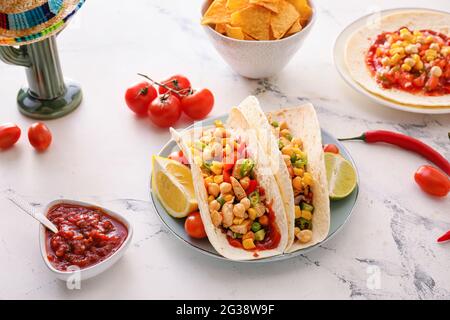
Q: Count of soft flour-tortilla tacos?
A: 2